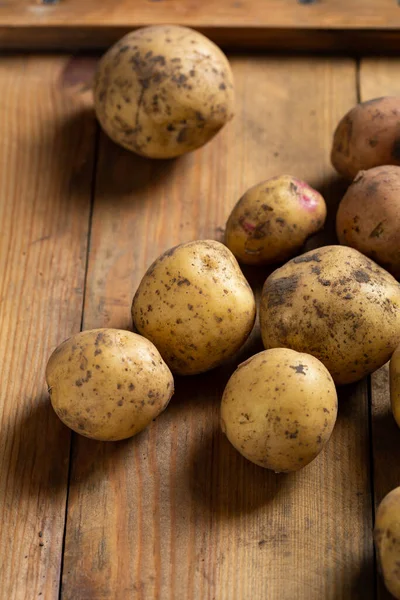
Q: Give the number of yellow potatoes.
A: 8